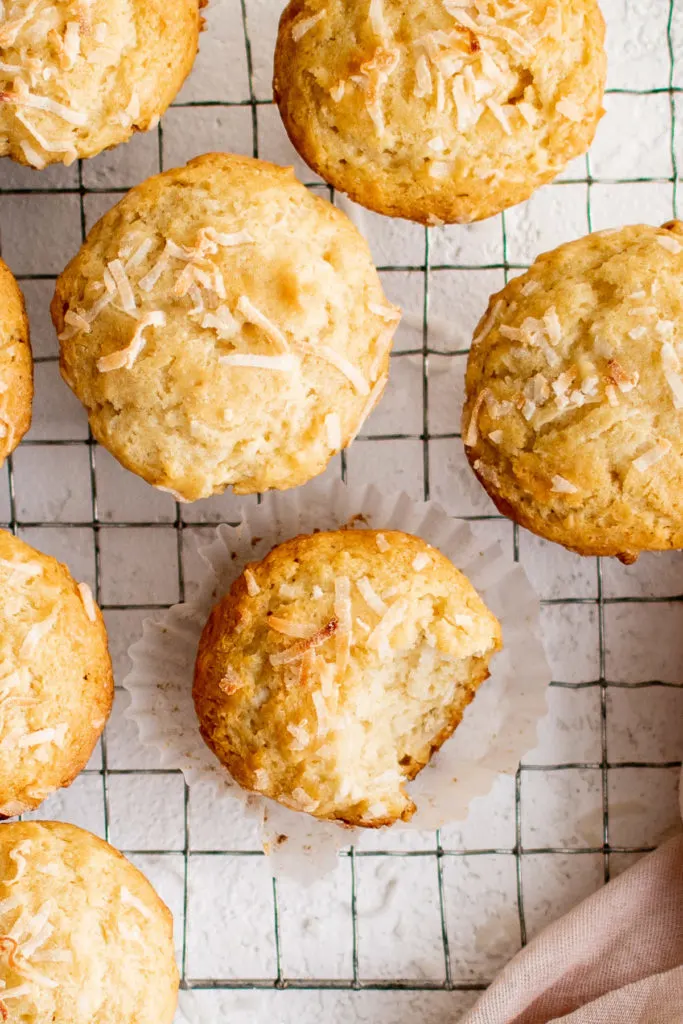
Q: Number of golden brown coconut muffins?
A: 8